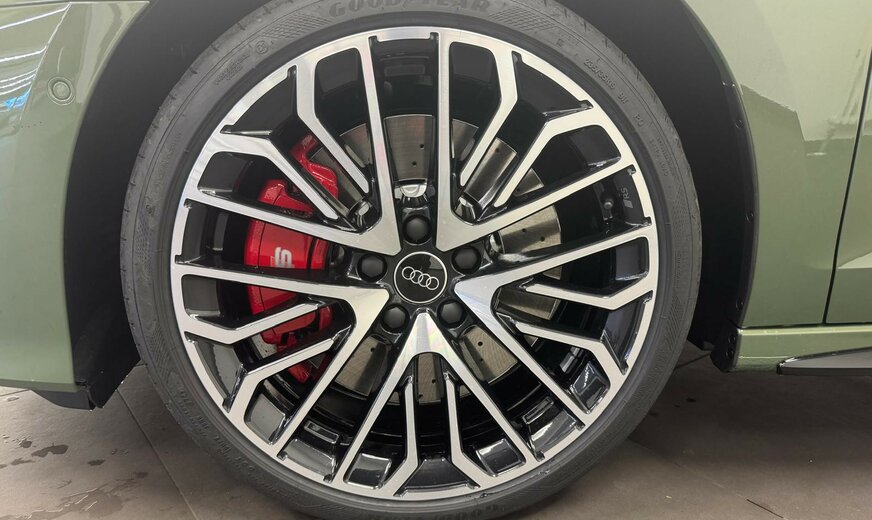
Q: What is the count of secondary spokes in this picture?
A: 10